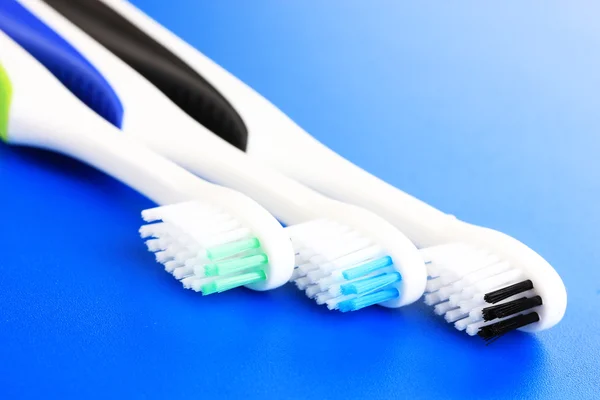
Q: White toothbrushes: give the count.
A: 3